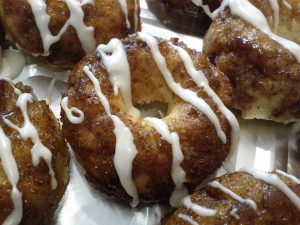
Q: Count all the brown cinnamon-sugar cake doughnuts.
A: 6